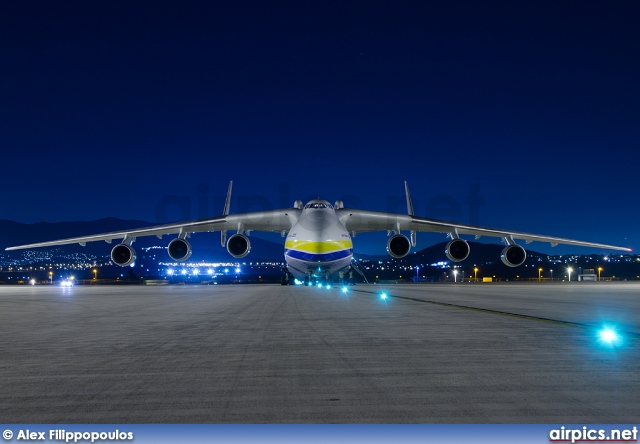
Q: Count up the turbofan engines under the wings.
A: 6